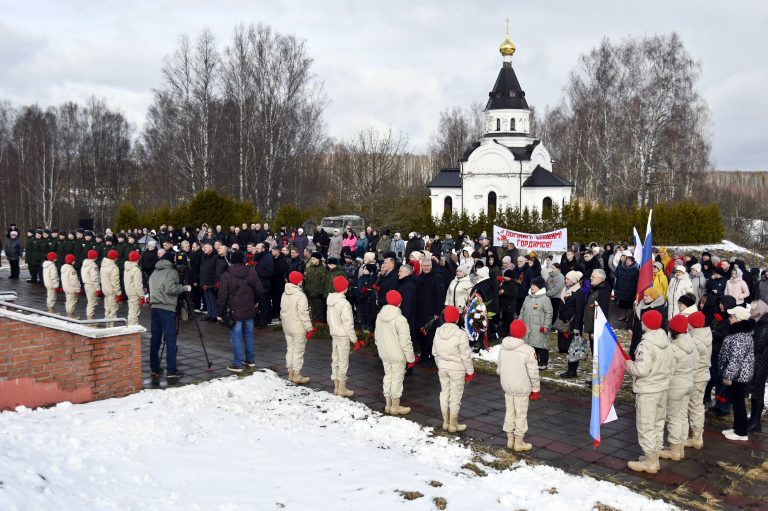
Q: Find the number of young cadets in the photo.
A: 13